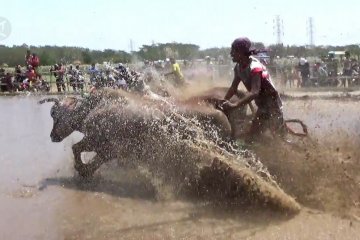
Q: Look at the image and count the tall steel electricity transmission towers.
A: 2